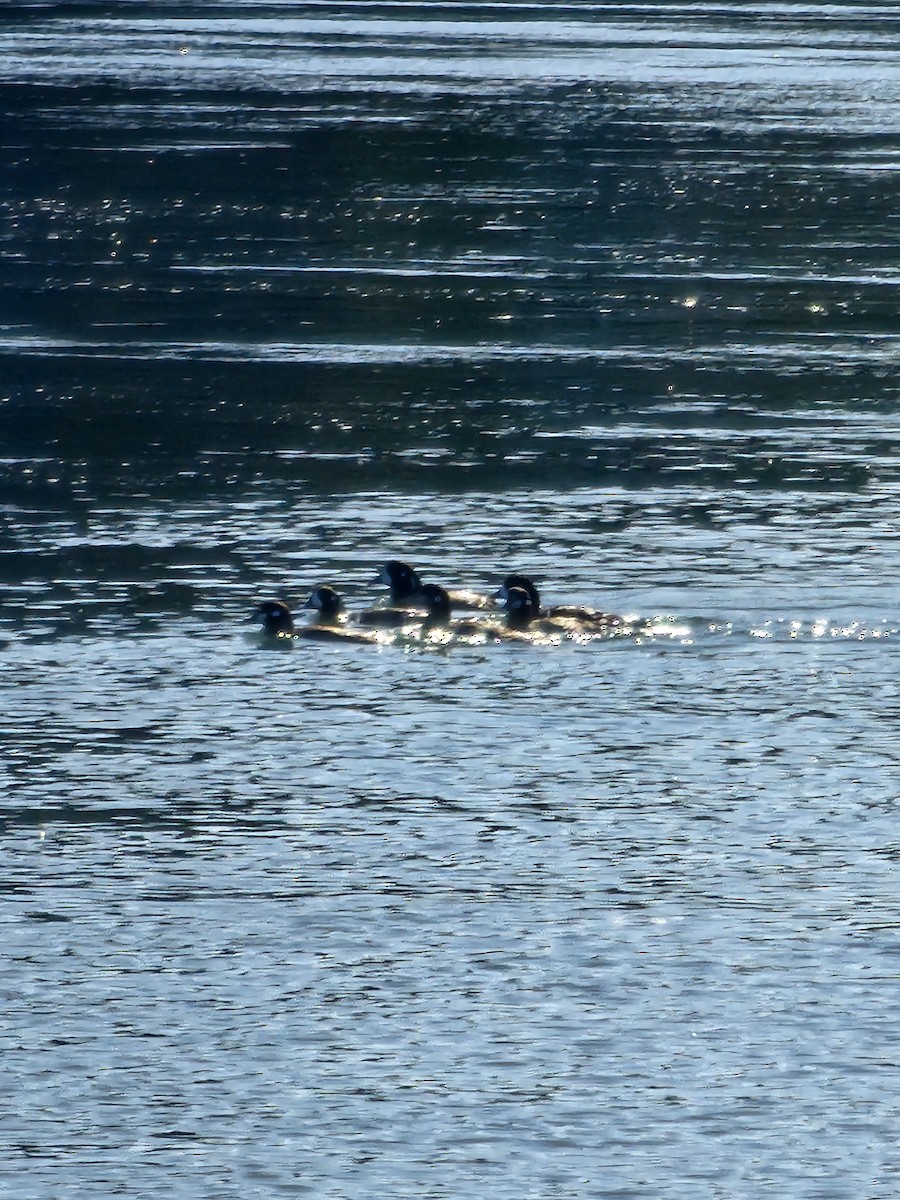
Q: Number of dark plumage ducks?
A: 6